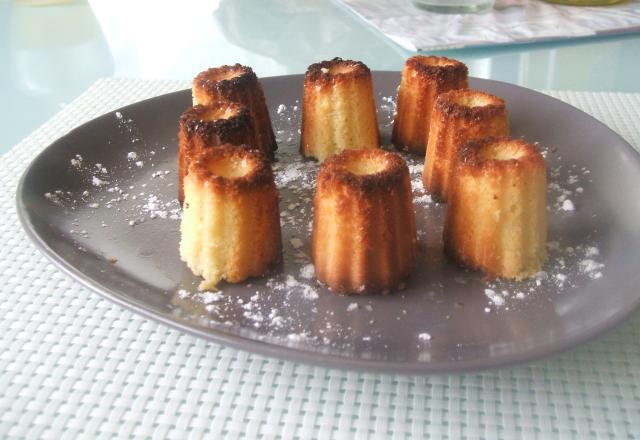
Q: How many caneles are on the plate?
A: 8